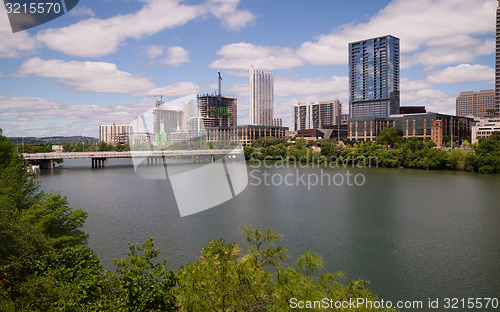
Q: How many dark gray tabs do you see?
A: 1